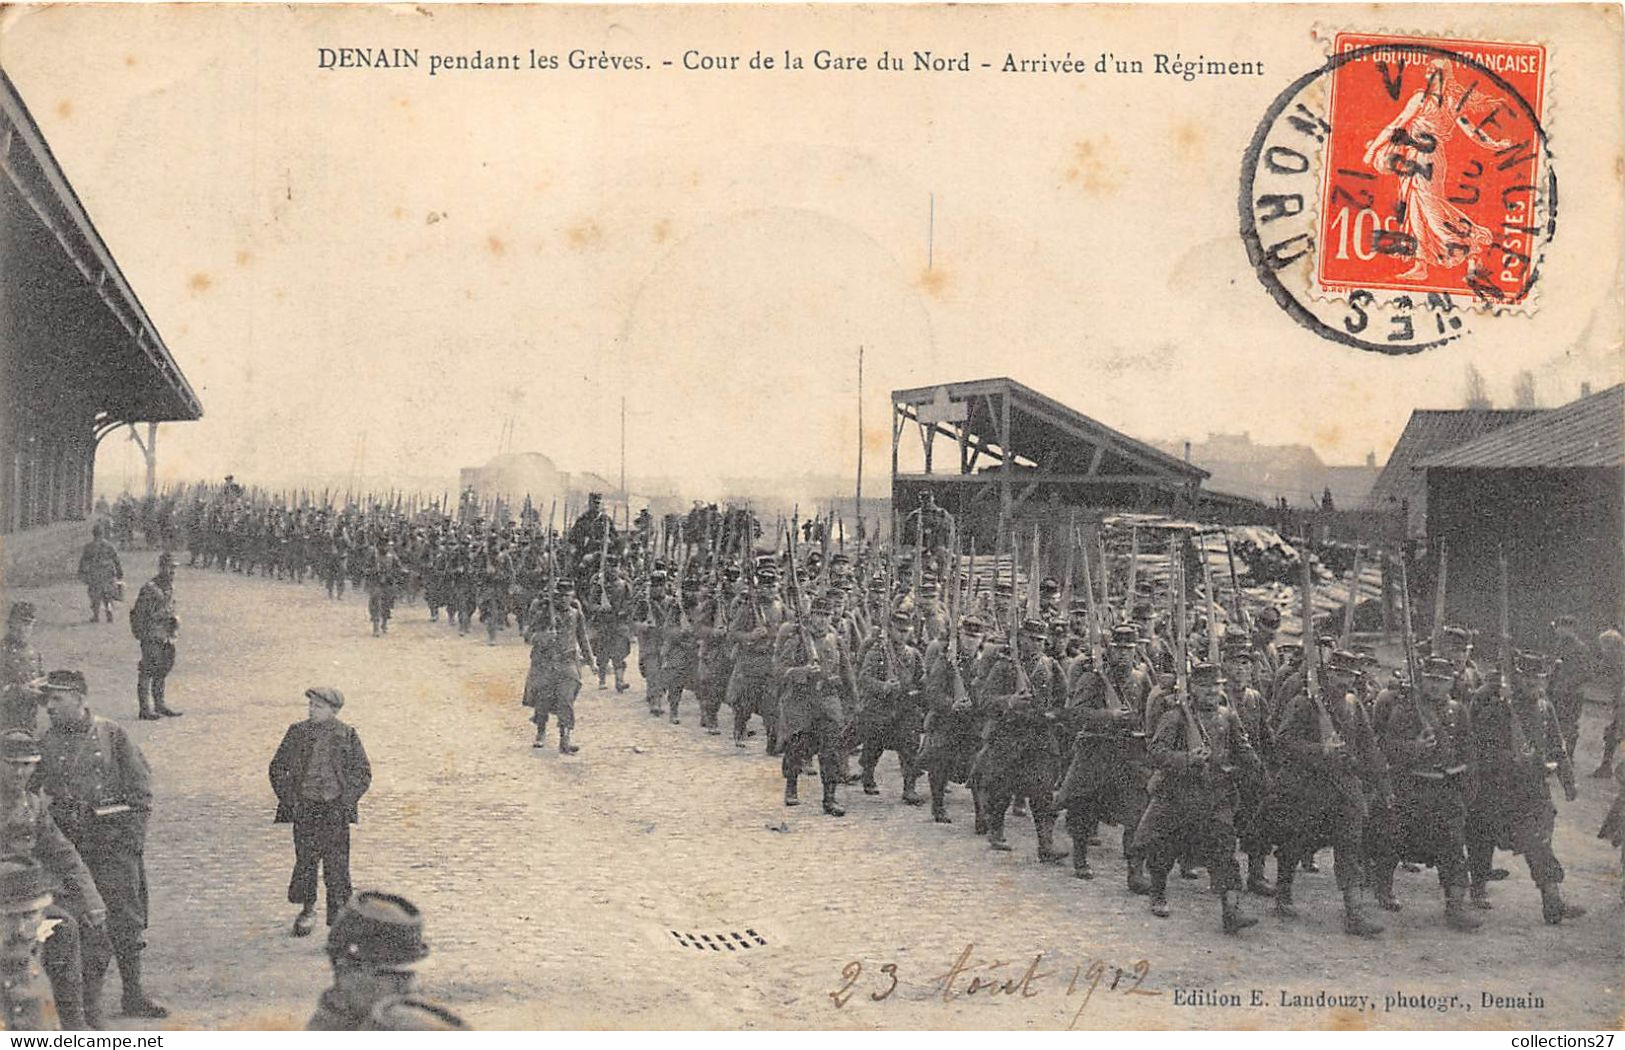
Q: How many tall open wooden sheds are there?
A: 1